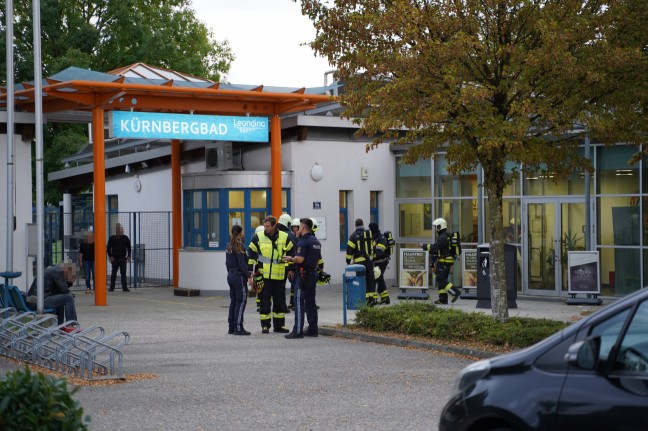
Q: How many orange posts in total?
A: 3